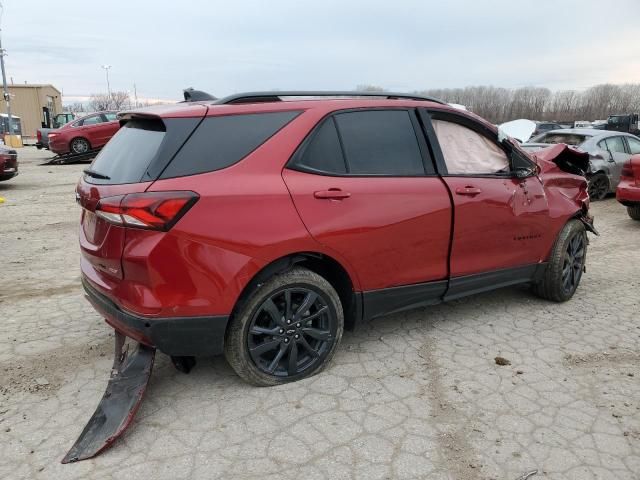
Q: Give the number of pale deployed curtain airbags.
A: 1